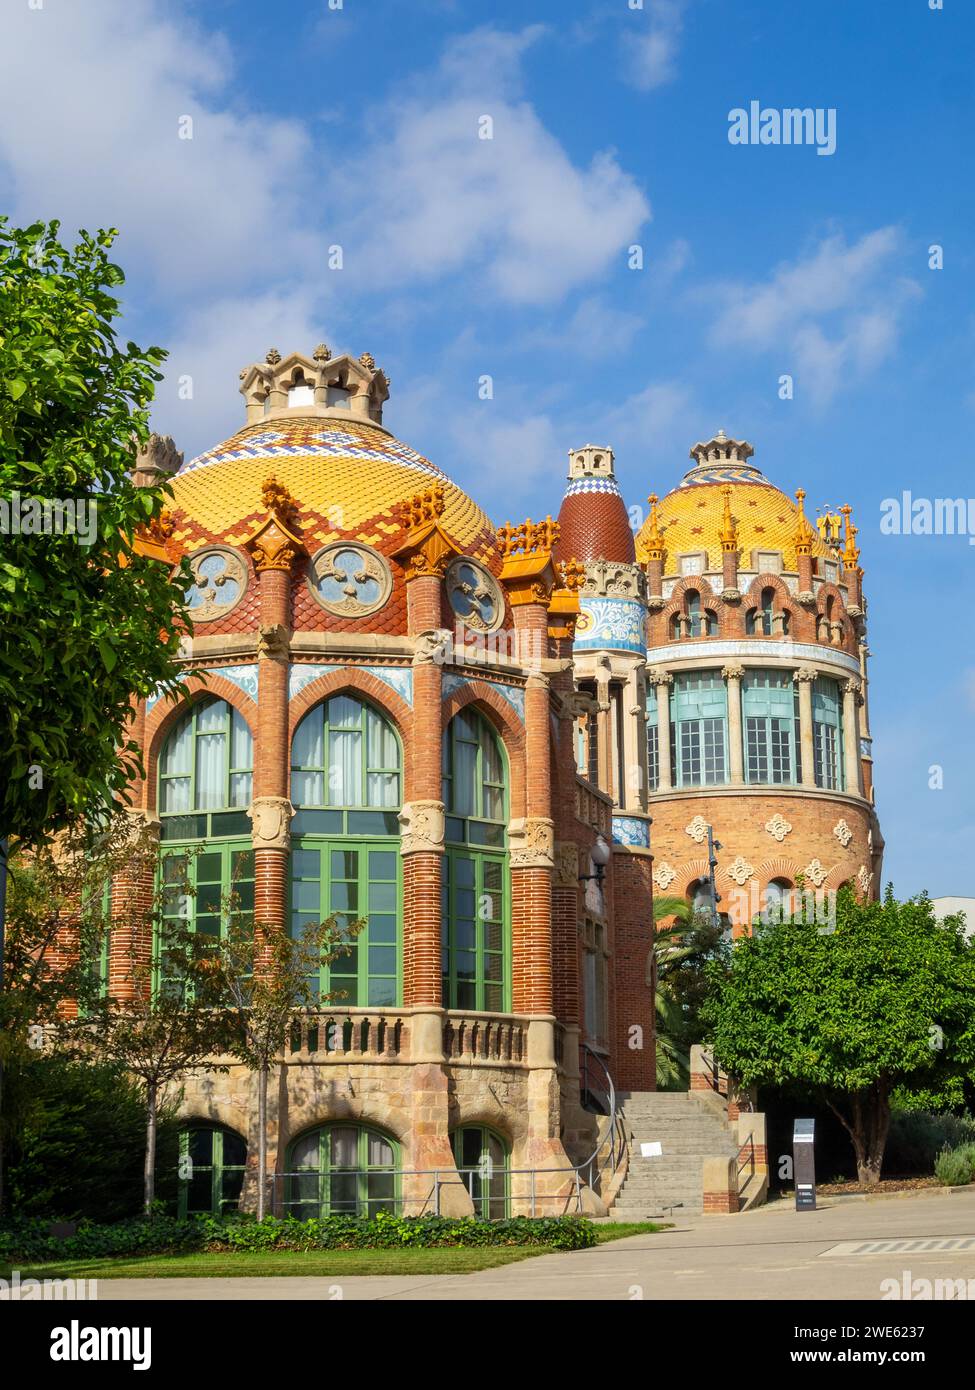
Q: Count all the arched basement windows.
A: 3